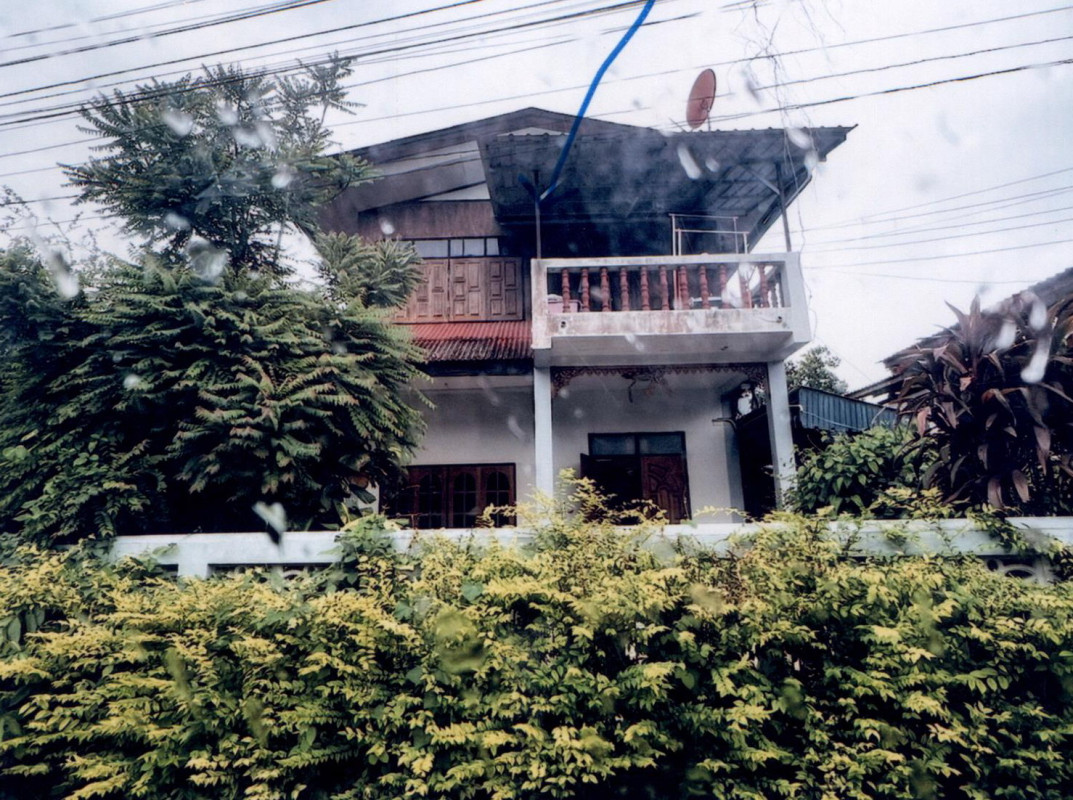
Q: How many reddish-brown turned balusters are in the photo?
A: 11